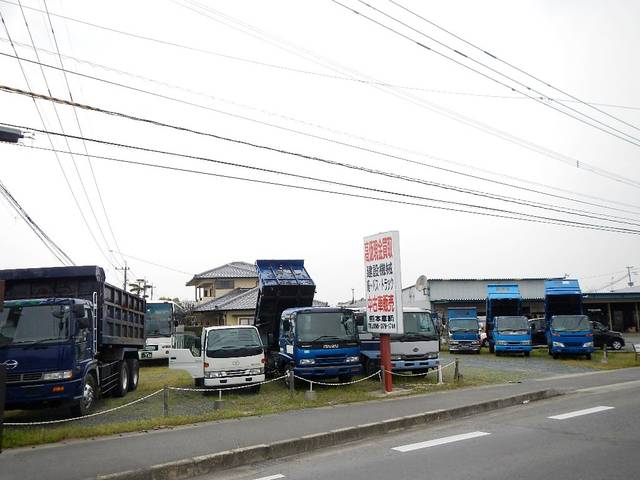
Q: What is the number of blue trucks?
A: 5